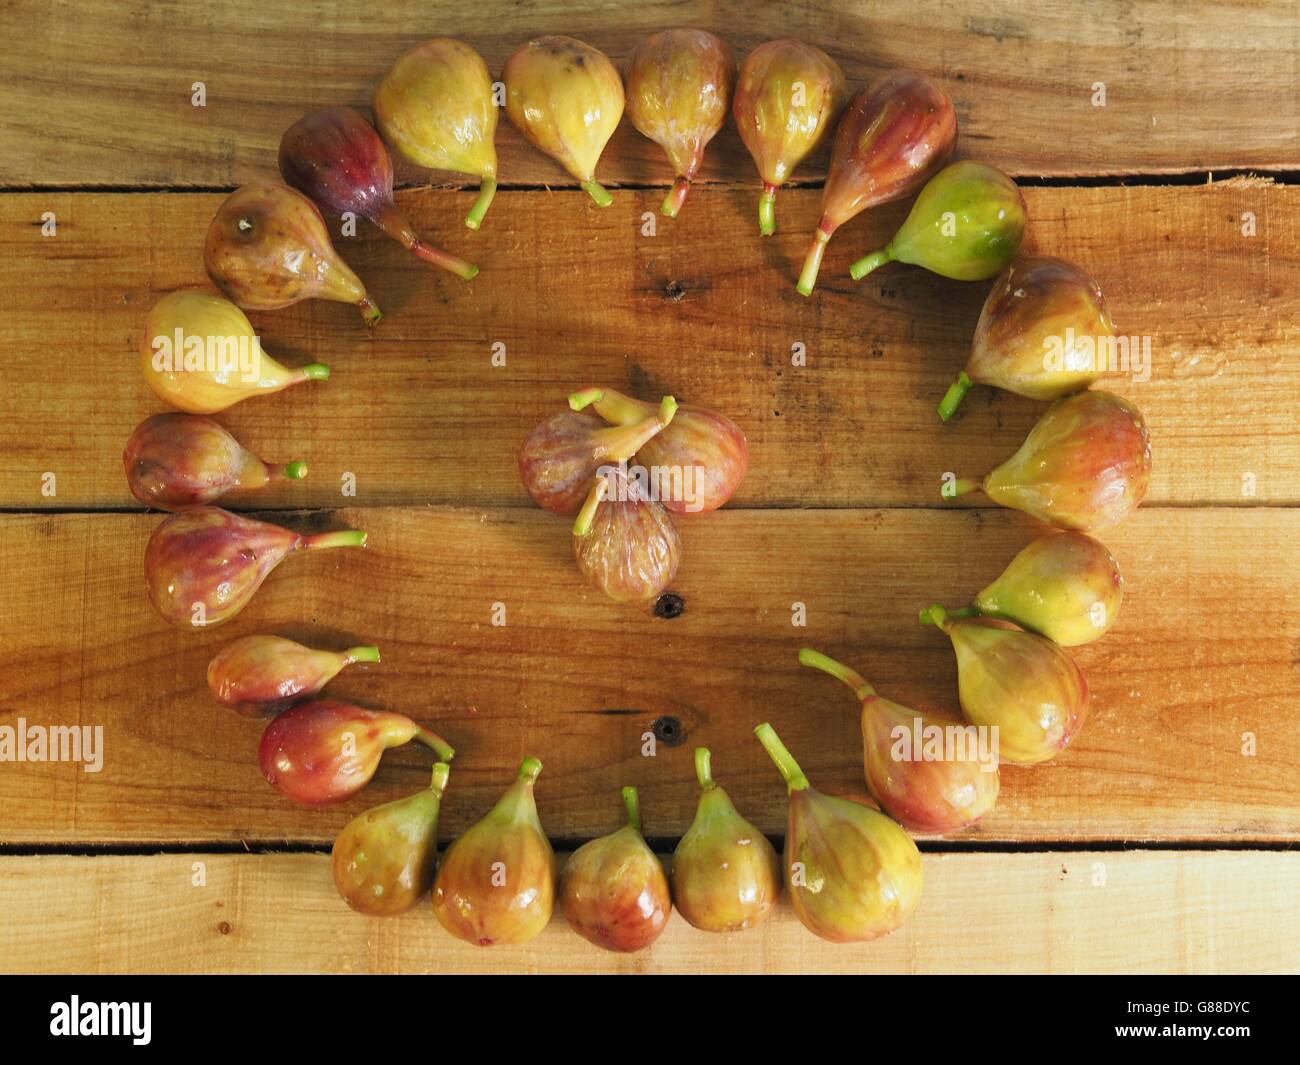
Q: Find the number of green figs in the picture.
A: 1